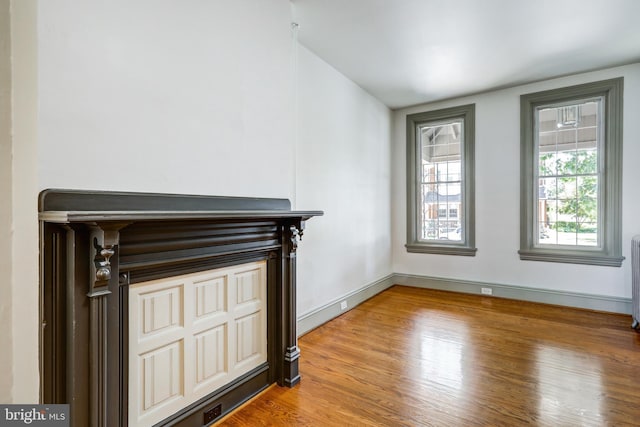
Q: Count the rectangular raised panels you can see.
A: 6